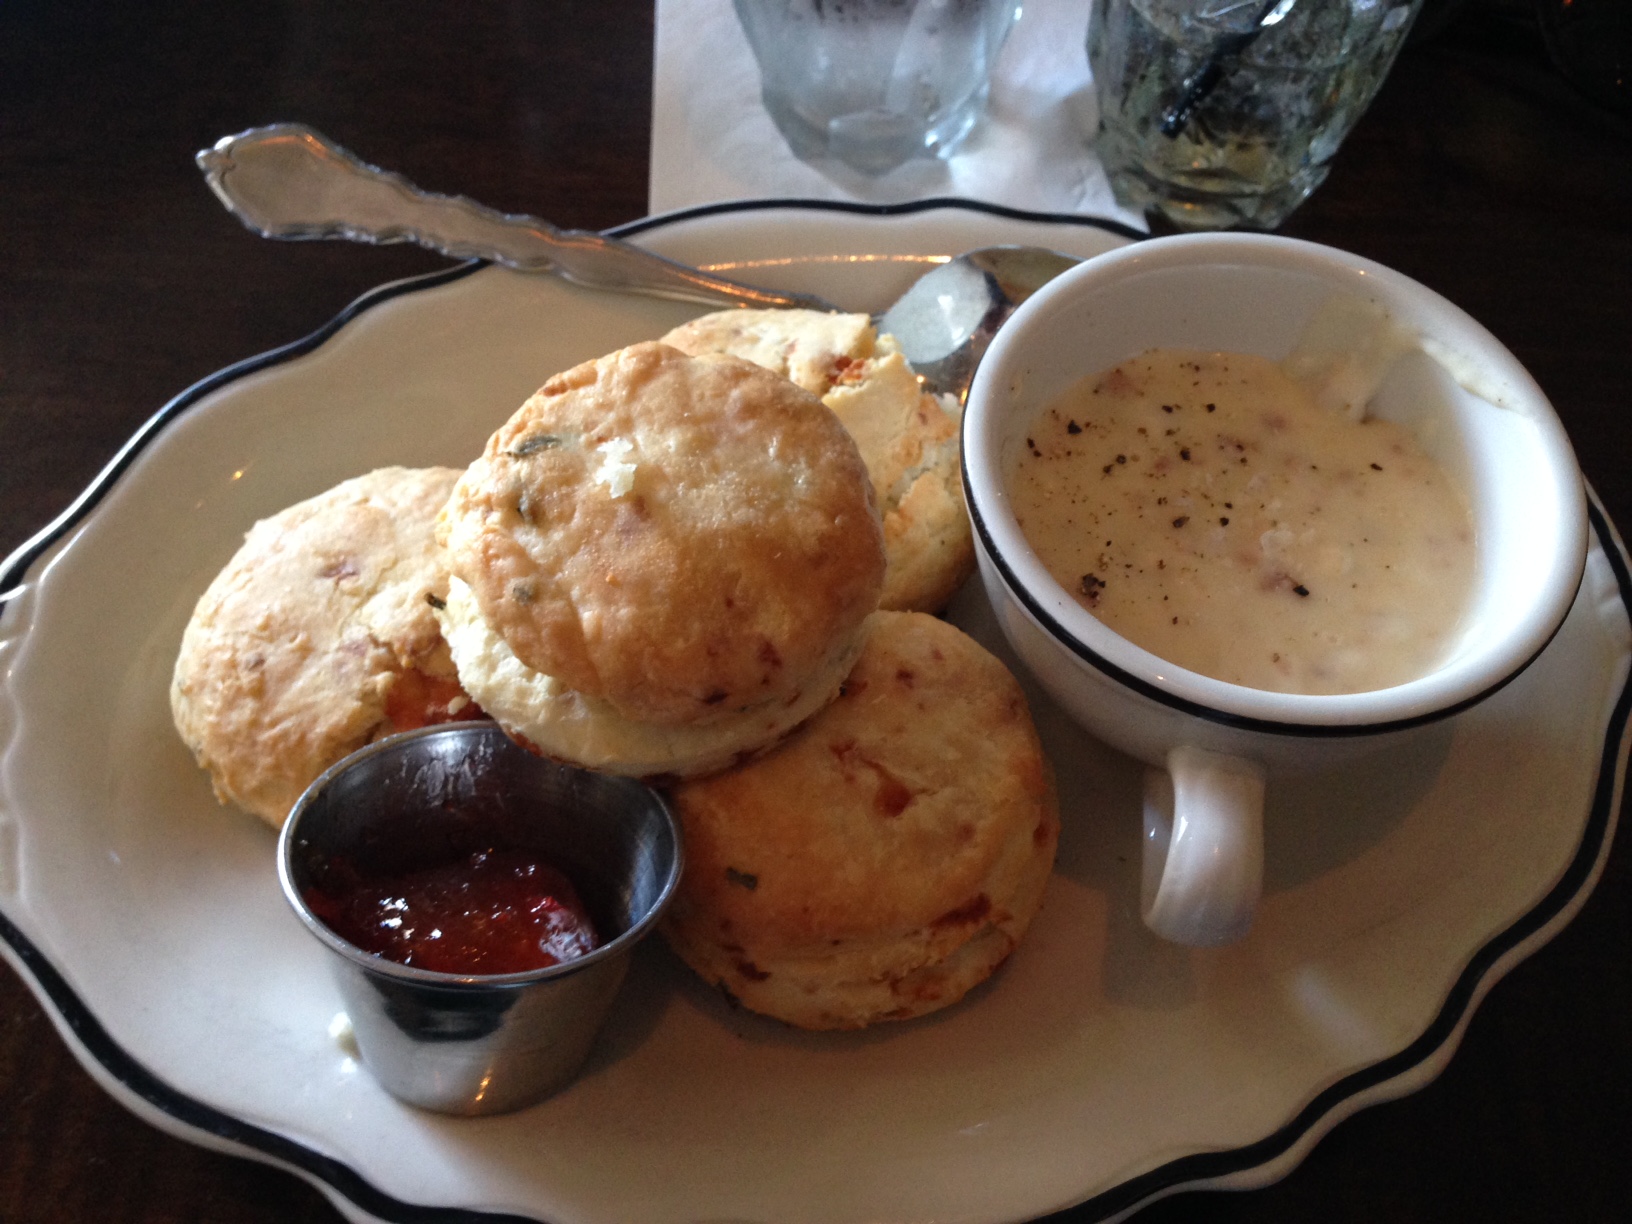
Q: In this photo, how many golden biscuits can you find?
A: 4